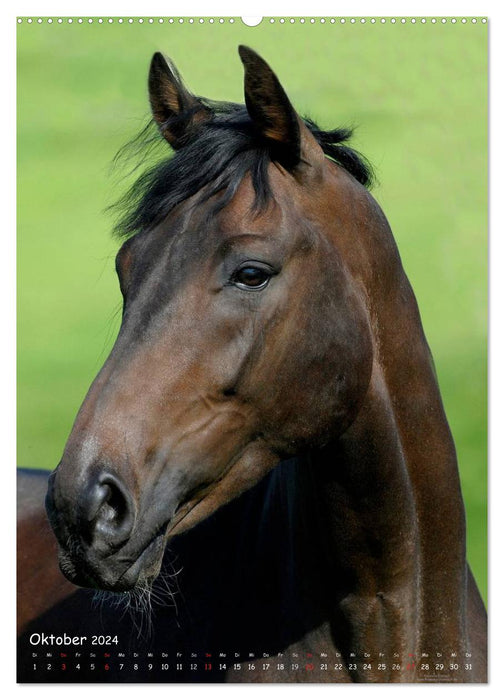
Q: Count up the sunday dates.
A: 4